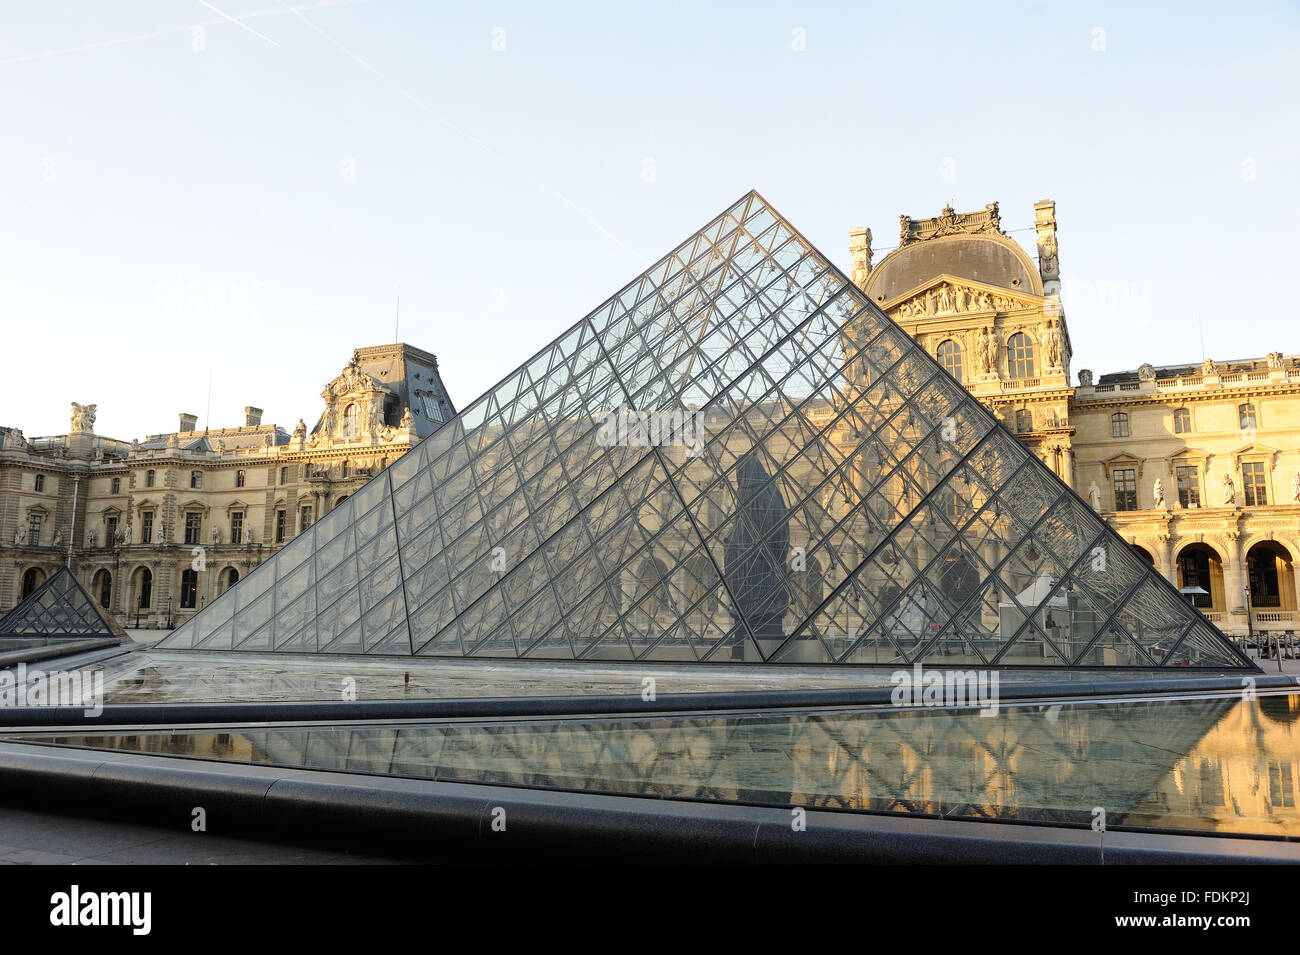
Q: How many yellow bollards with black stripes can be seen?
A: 0